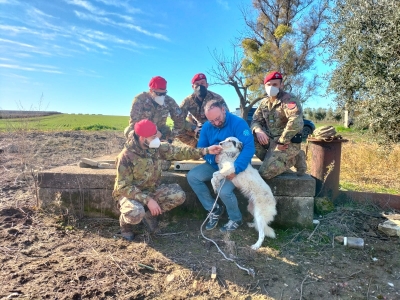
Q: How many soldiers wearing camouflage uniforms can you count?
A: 4